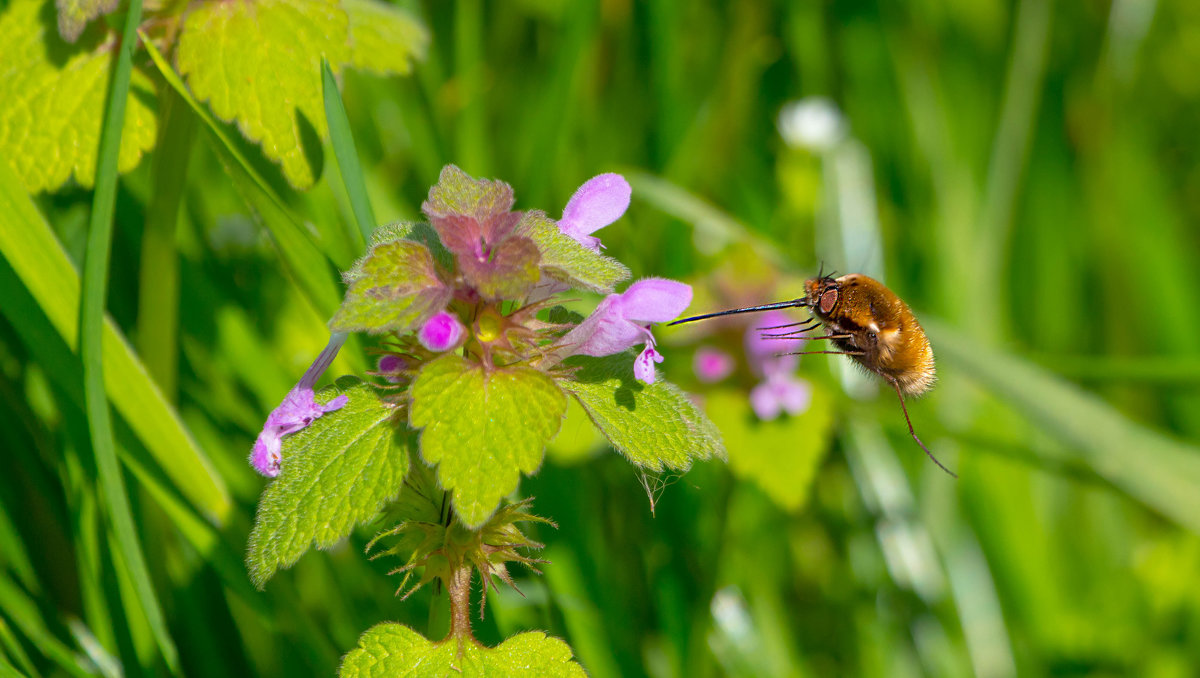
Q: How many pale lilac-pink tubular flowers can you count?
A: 3